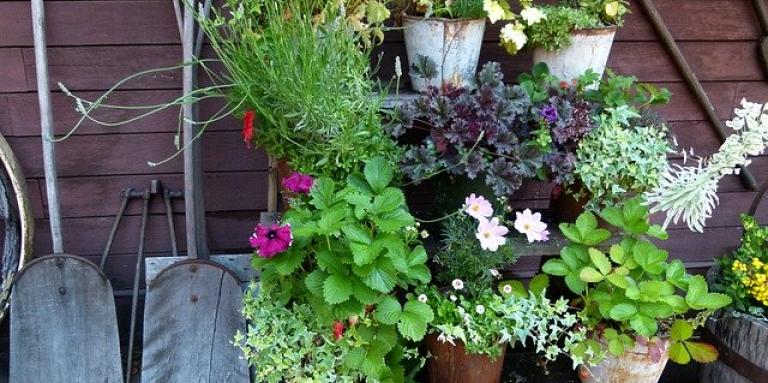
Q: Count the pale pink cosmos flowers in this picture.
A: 3